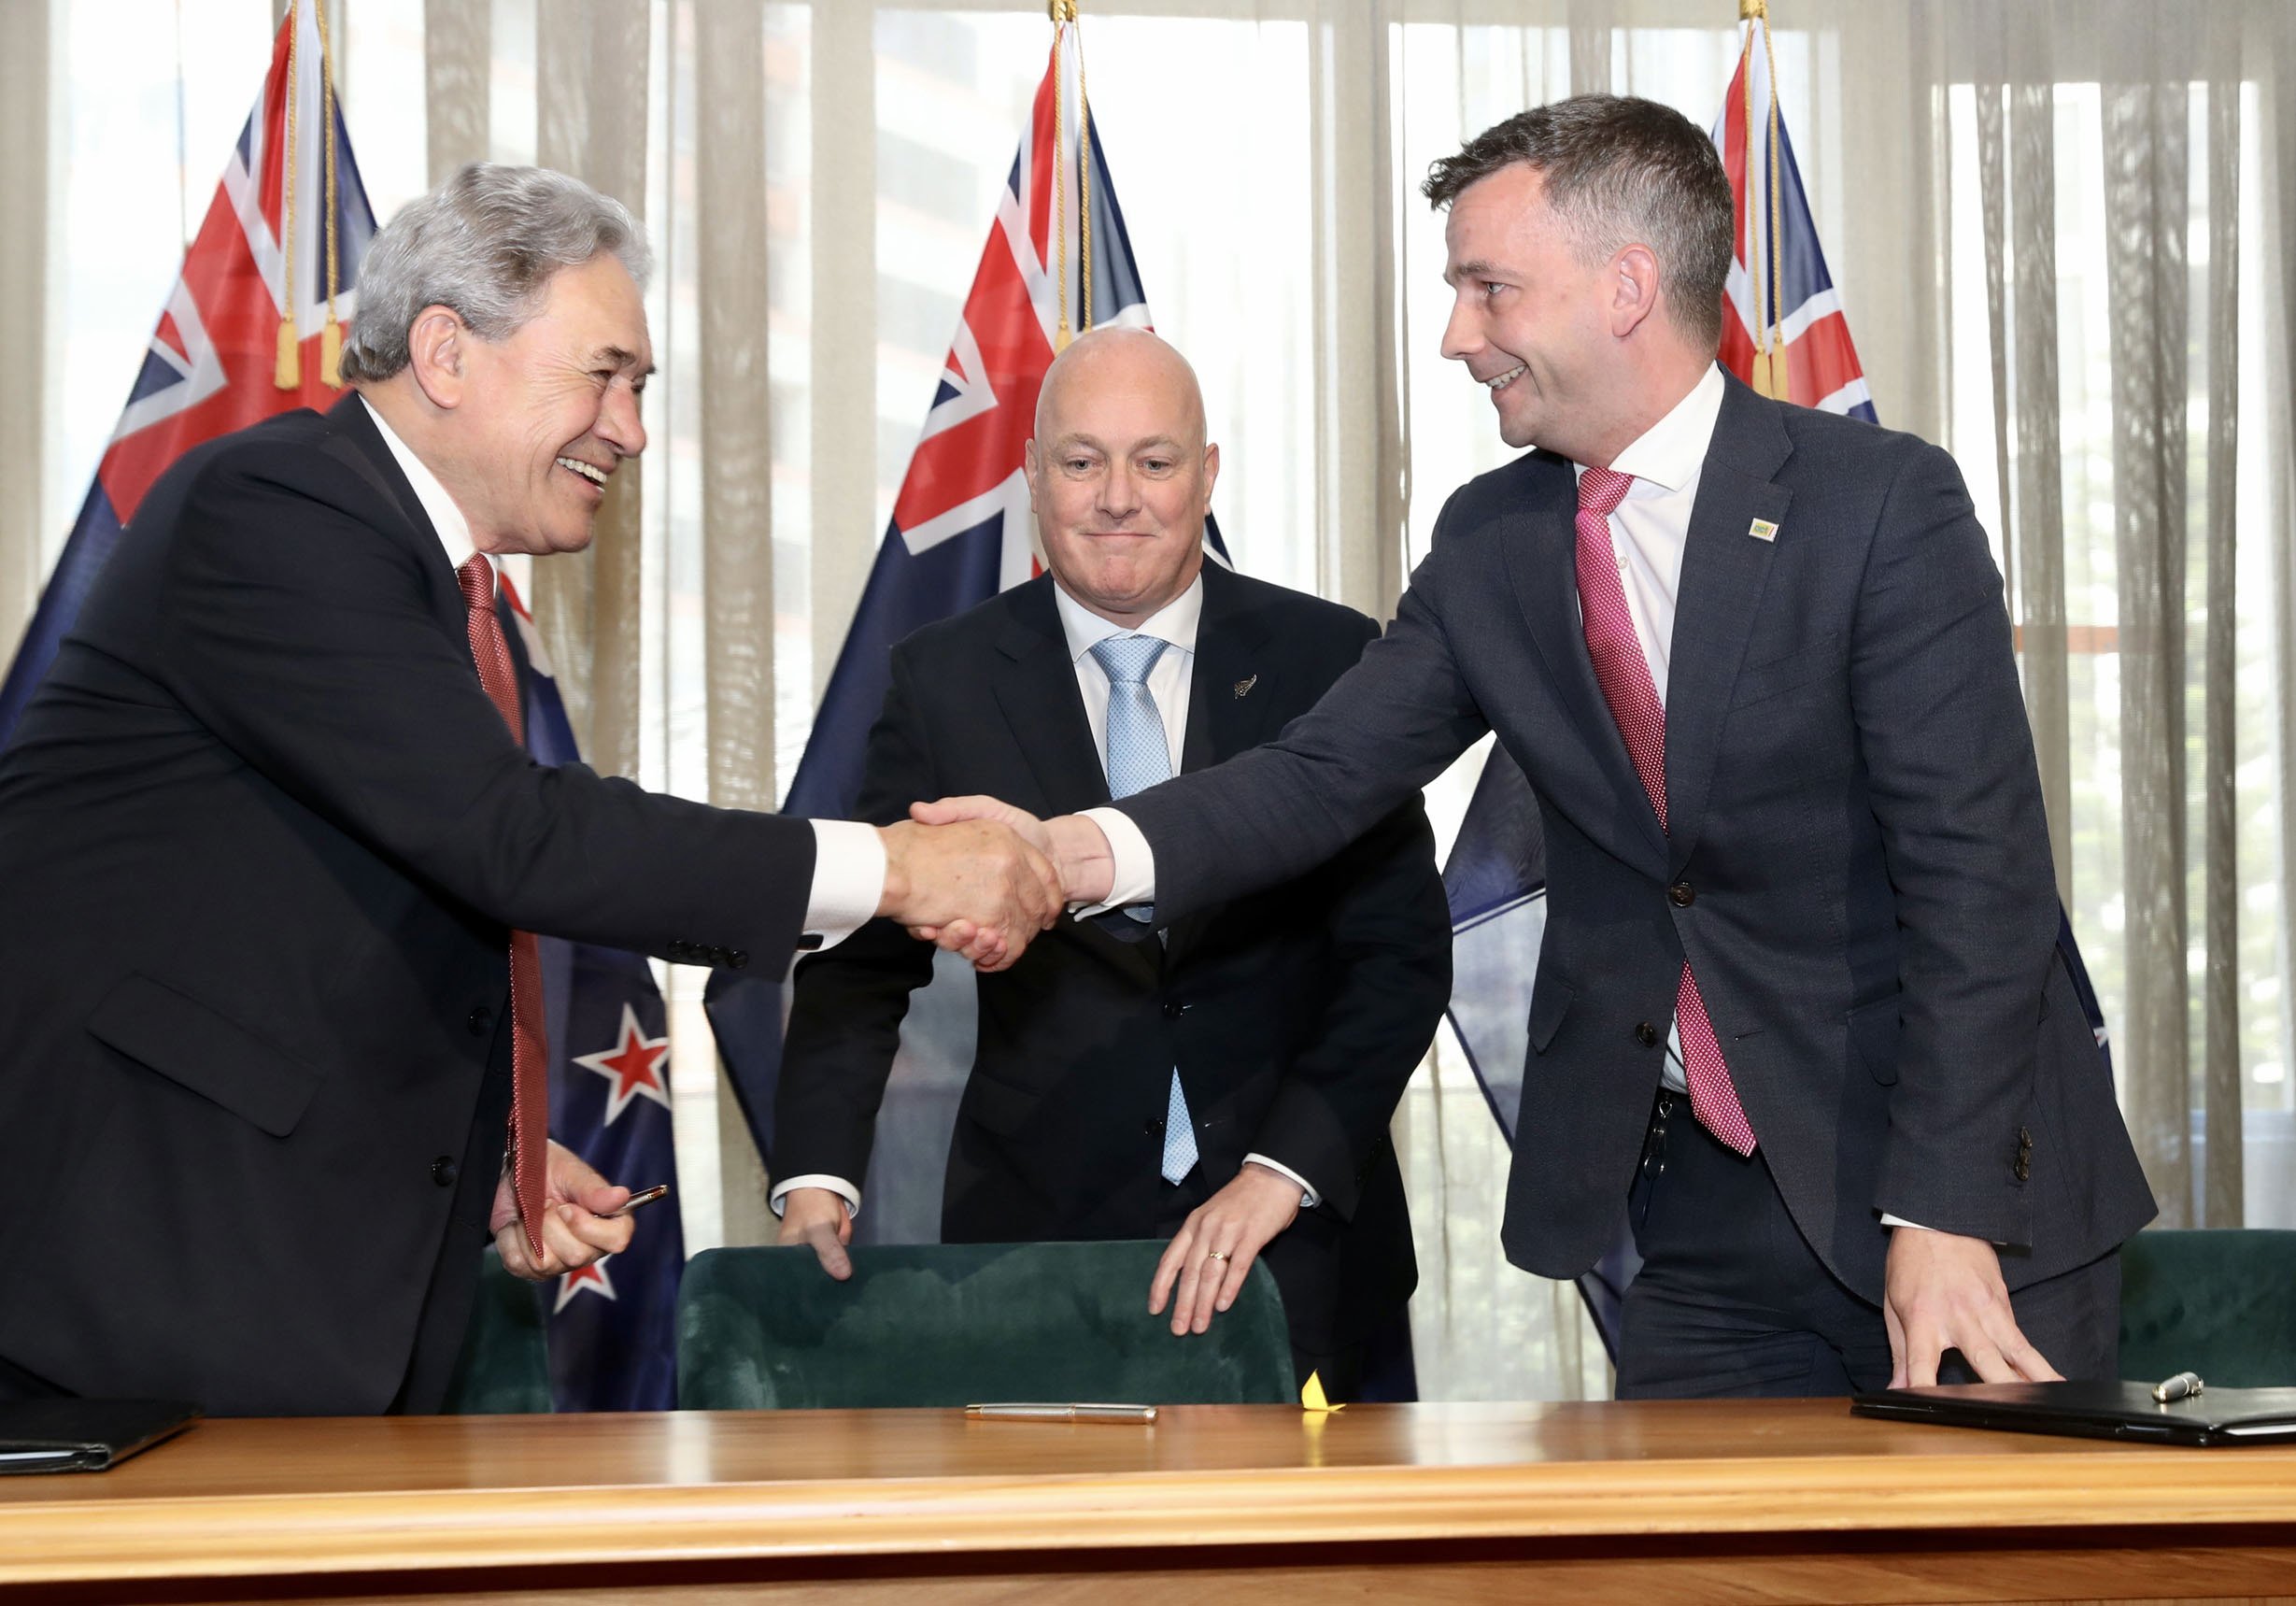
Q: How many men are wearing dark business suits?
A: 3